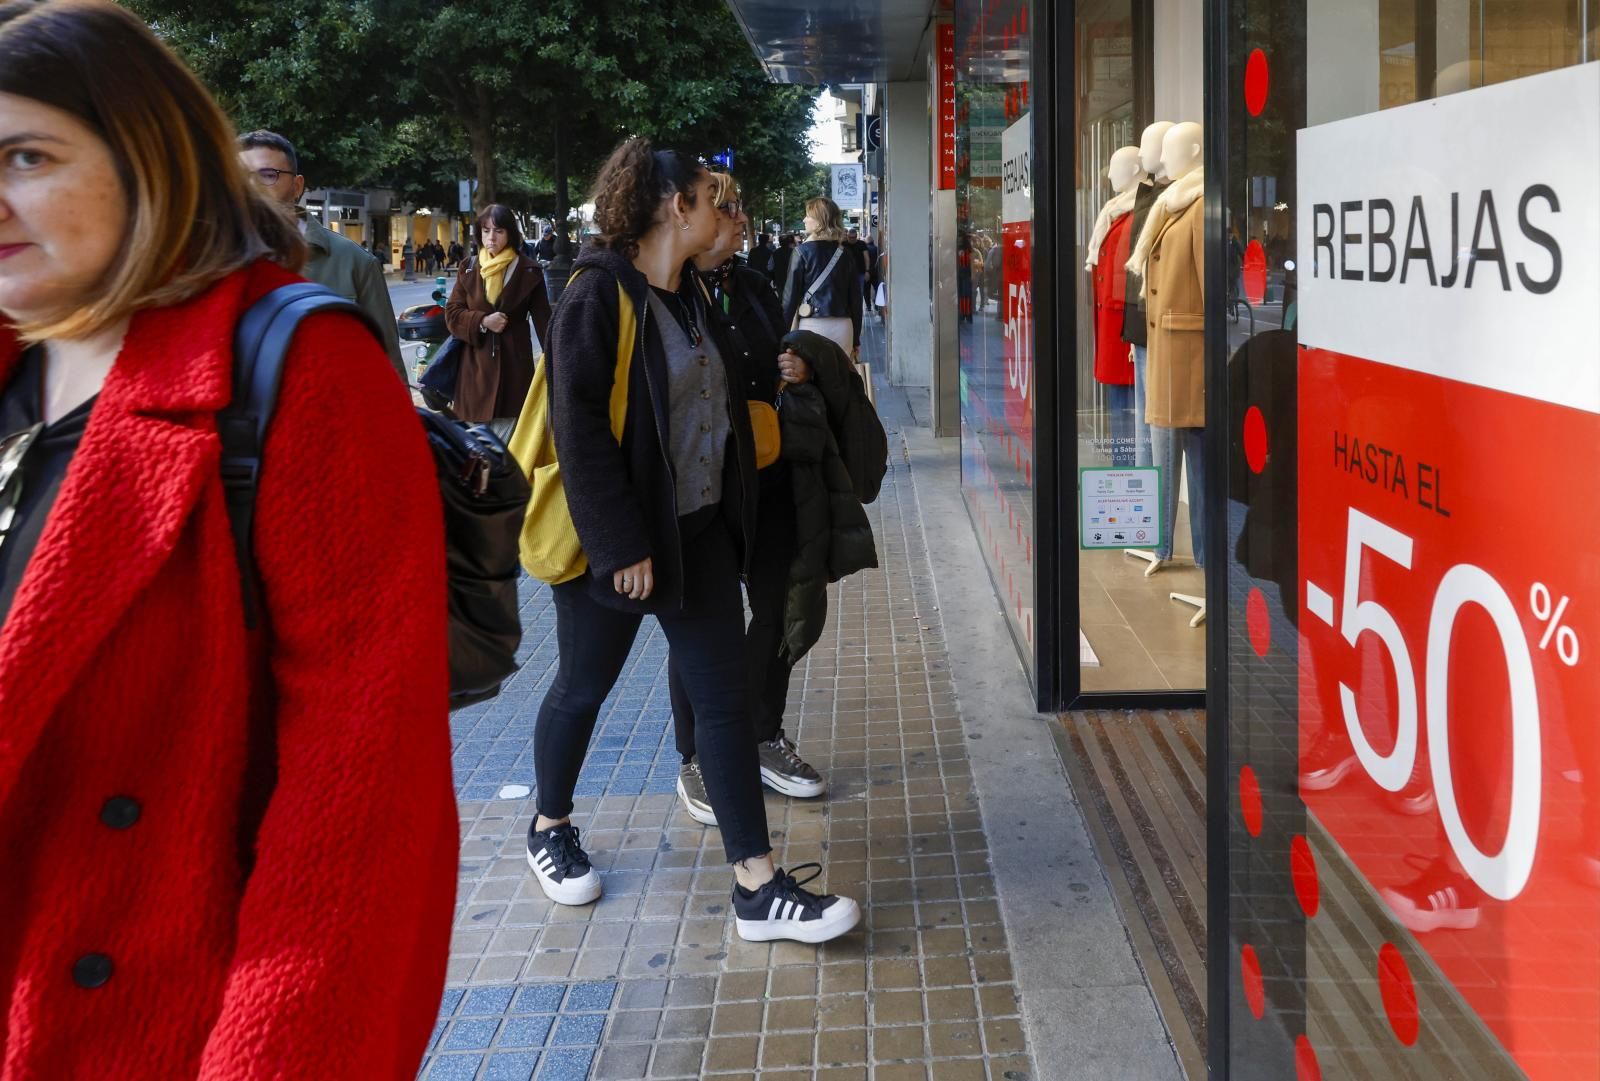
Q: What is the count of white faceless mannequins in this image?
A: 3